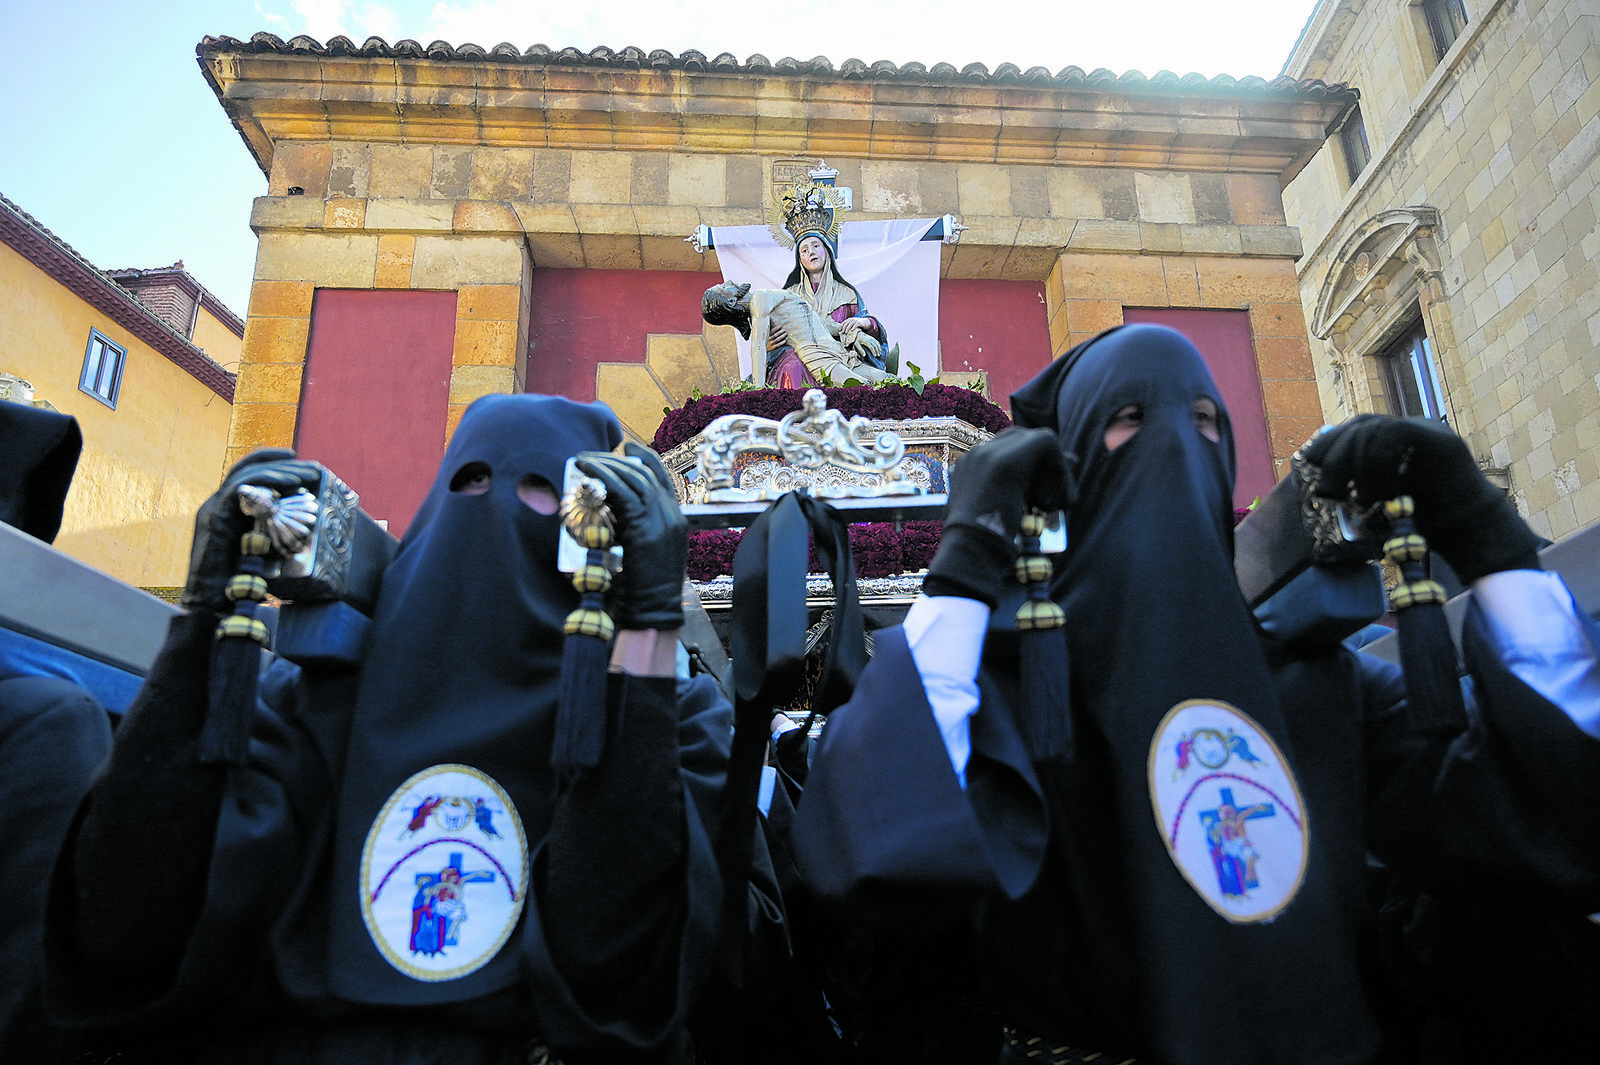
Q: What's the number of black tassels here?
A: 4